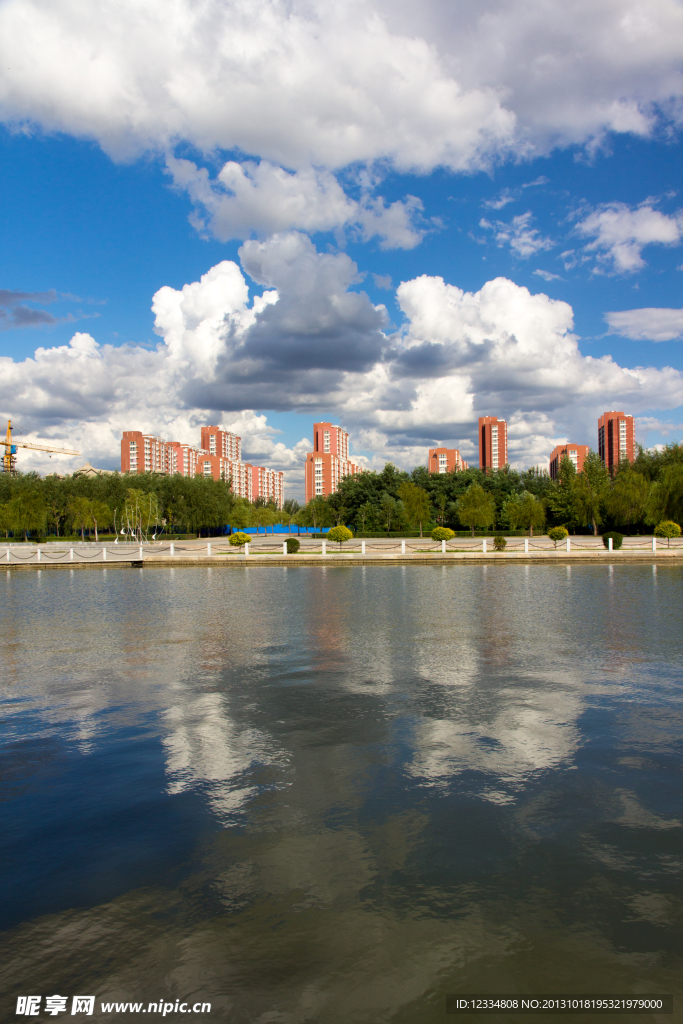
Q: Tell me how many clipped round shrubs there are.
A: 8